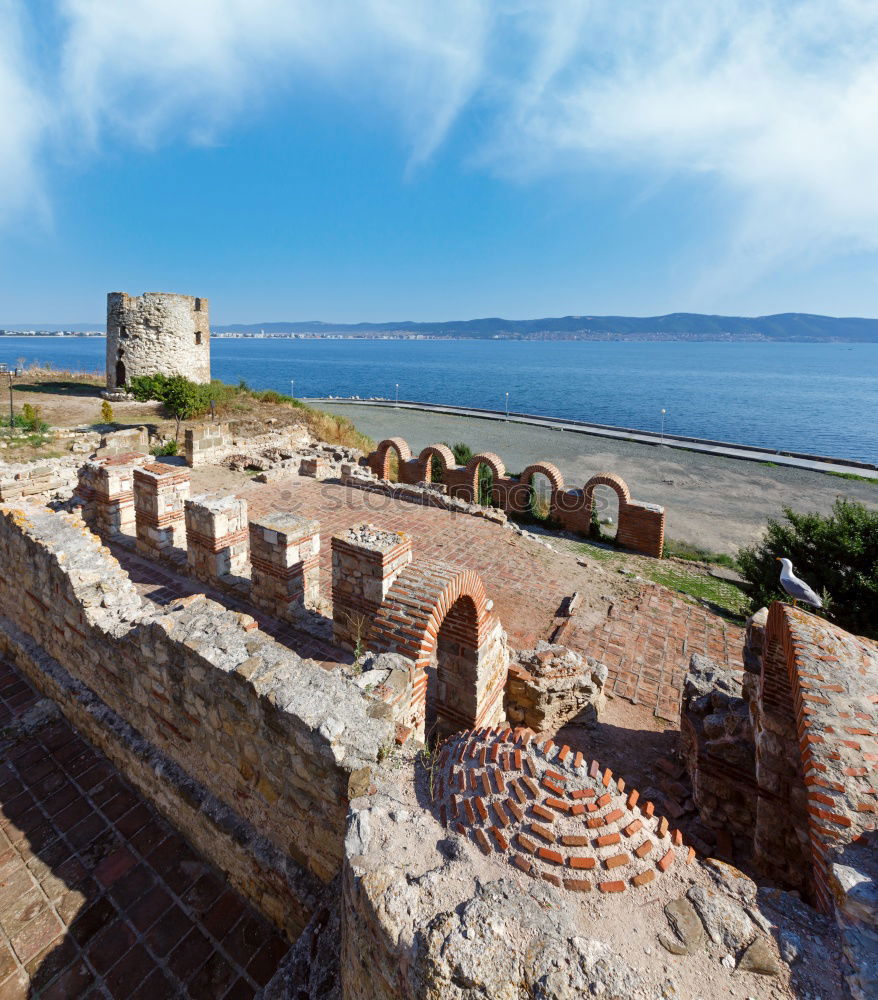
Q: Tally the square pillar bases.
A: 5